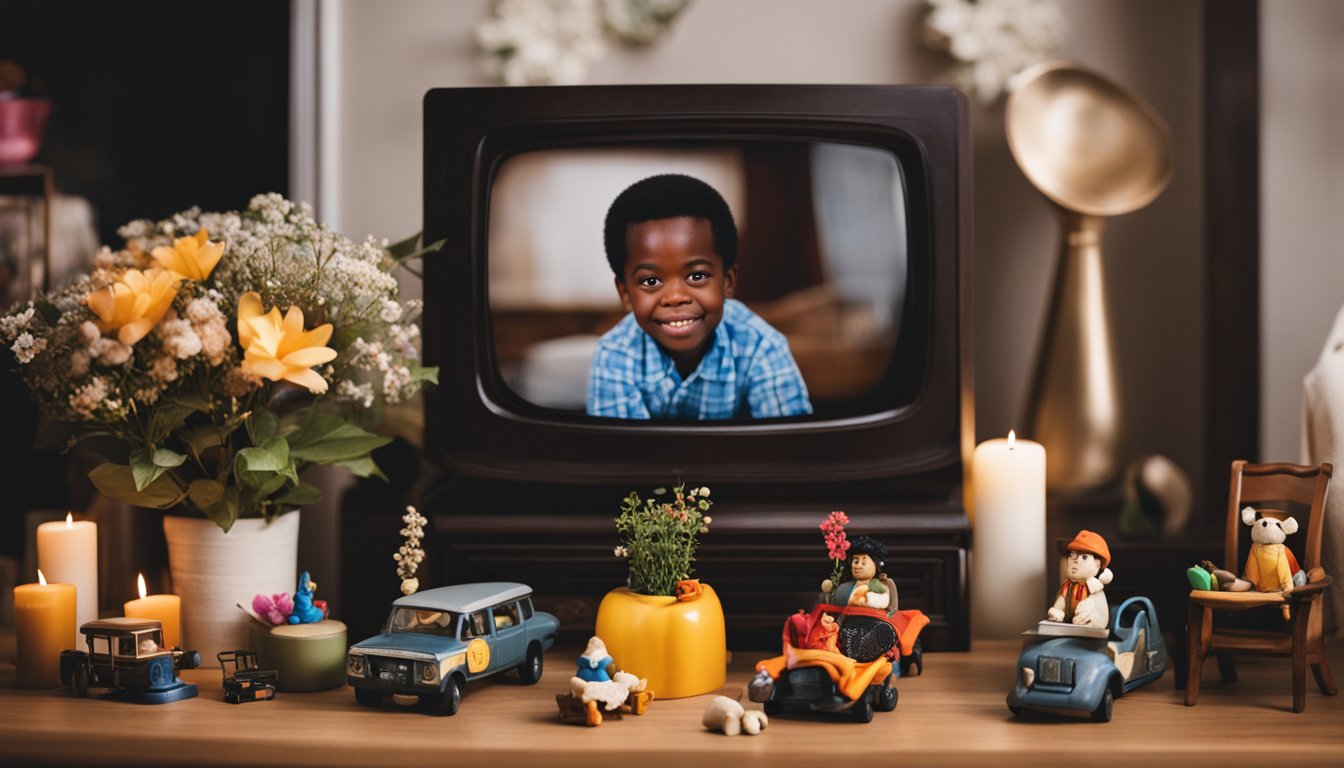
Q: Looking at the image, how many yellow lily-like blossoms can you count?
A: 3